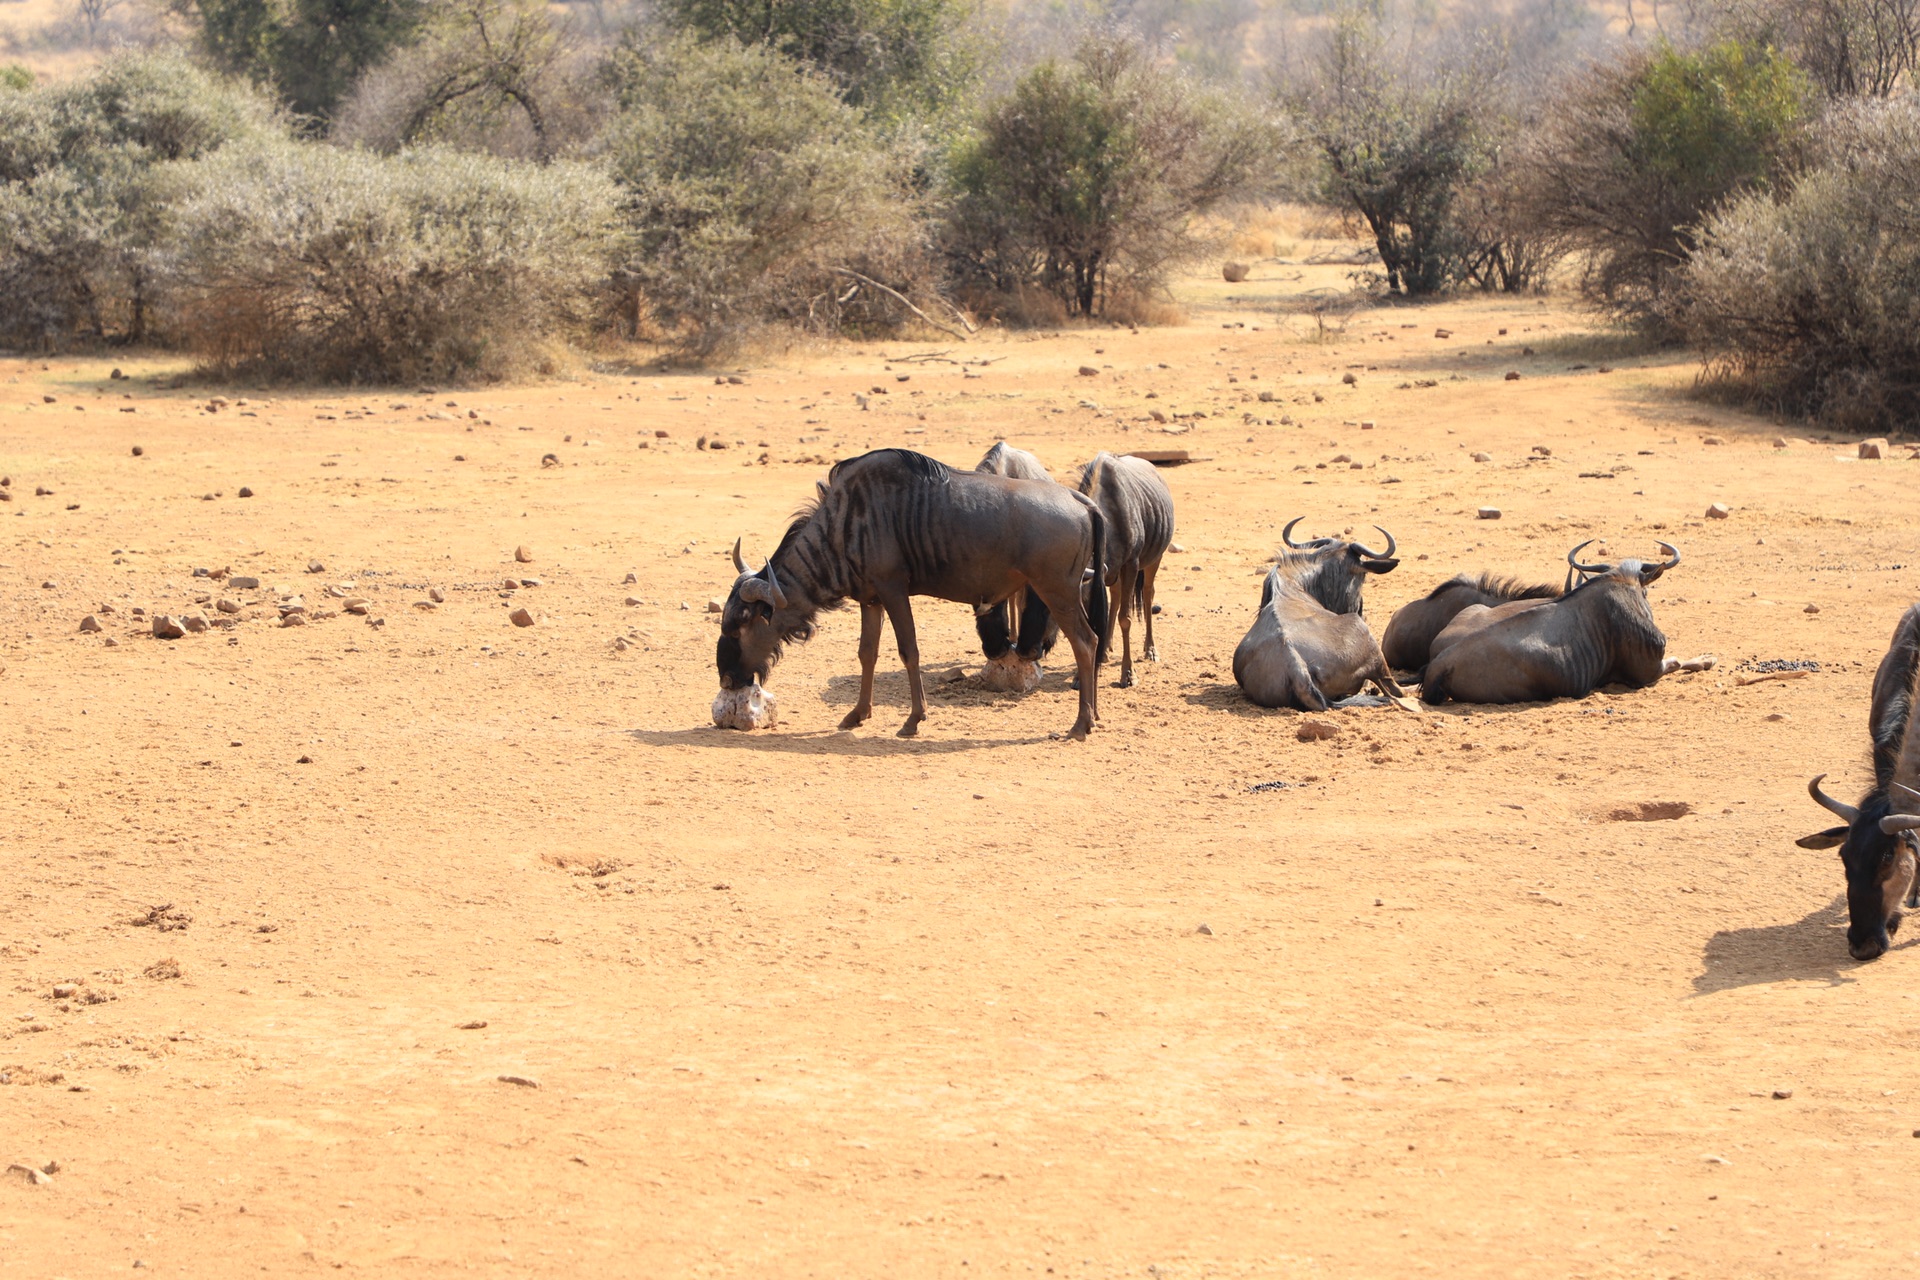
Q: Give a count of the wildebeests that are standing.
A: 4